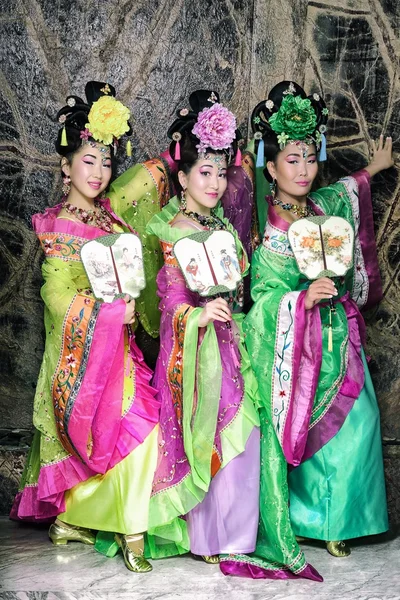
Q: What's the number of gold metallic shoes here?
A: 4